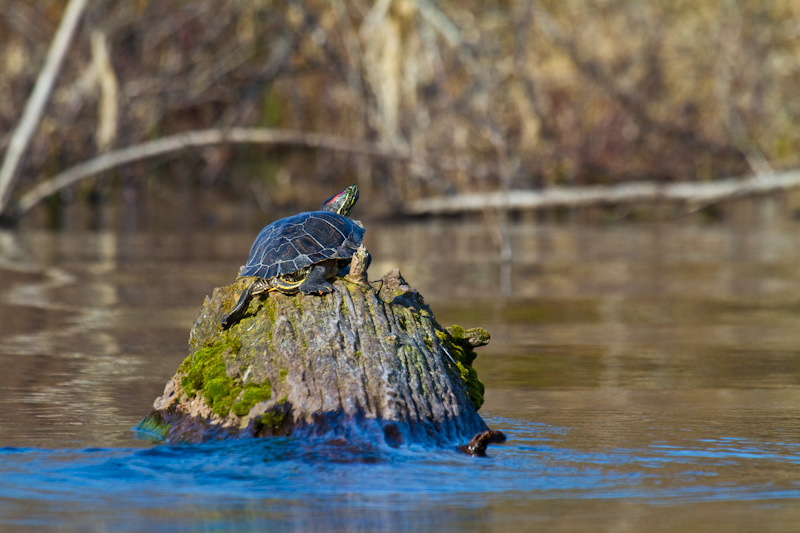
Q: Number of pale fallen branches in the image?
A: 3